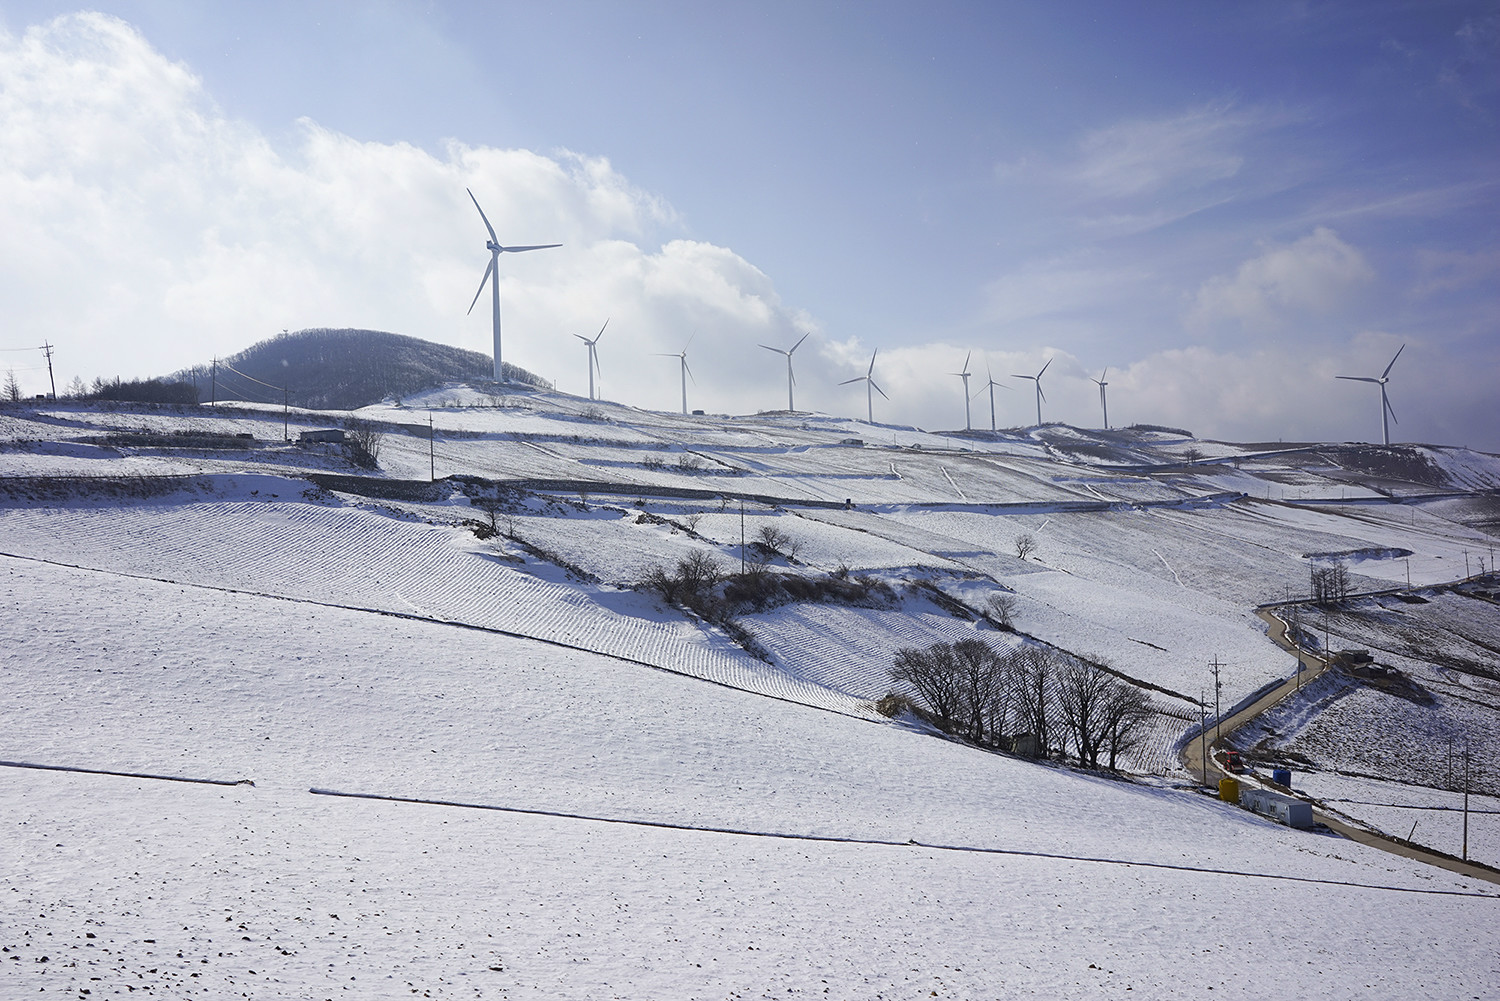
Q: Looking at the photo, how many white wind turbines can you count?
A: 10